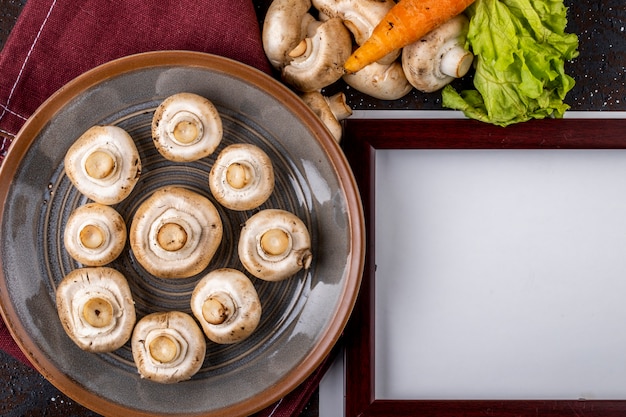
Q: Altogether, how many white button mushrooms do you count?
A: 15